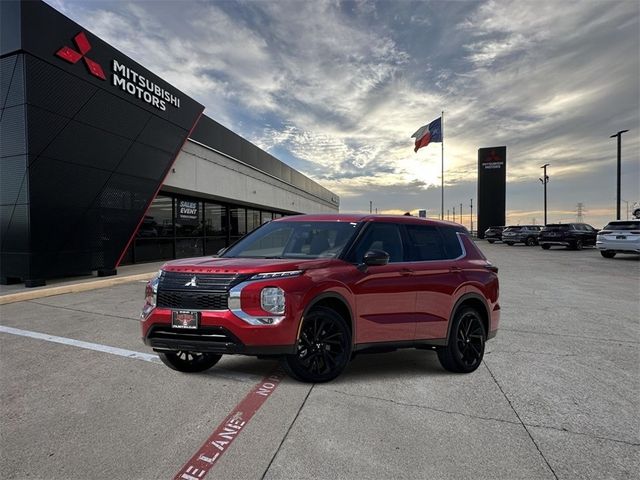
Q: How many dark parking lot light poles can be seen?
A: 2